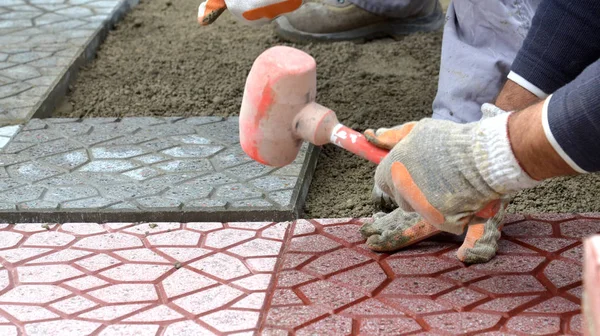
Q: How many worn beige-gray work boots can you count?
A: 1